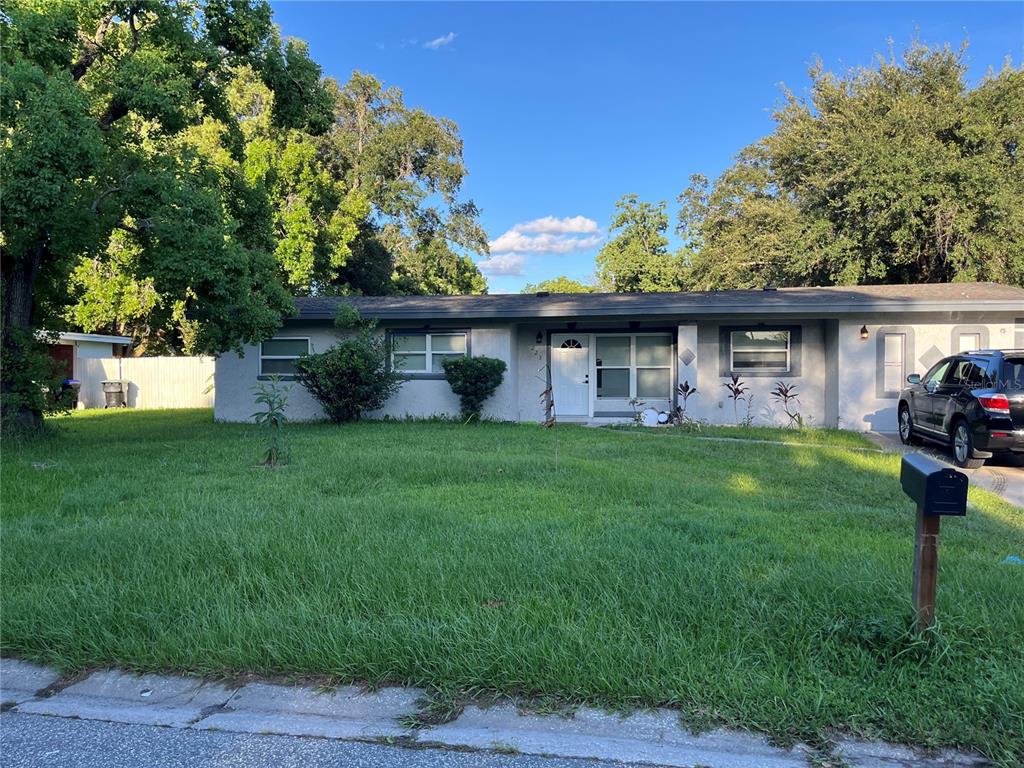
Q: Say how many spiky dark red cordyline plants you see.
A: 3